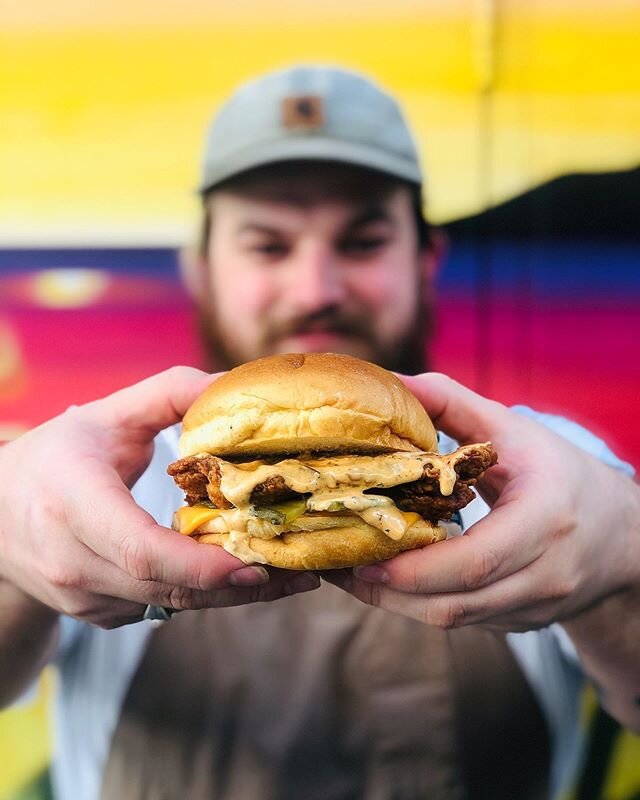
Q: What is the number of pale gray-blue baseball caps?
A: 1